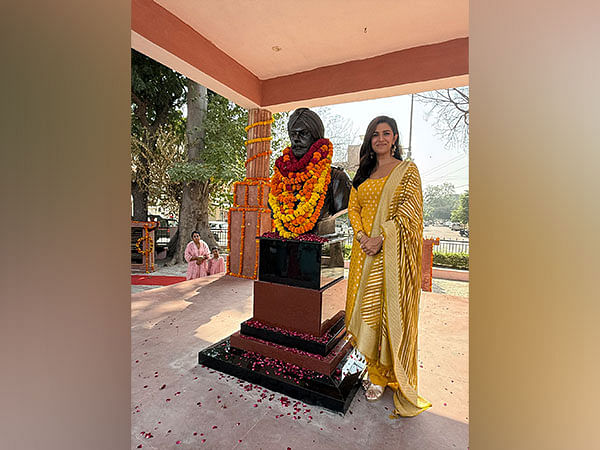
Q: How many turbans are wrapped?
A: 1